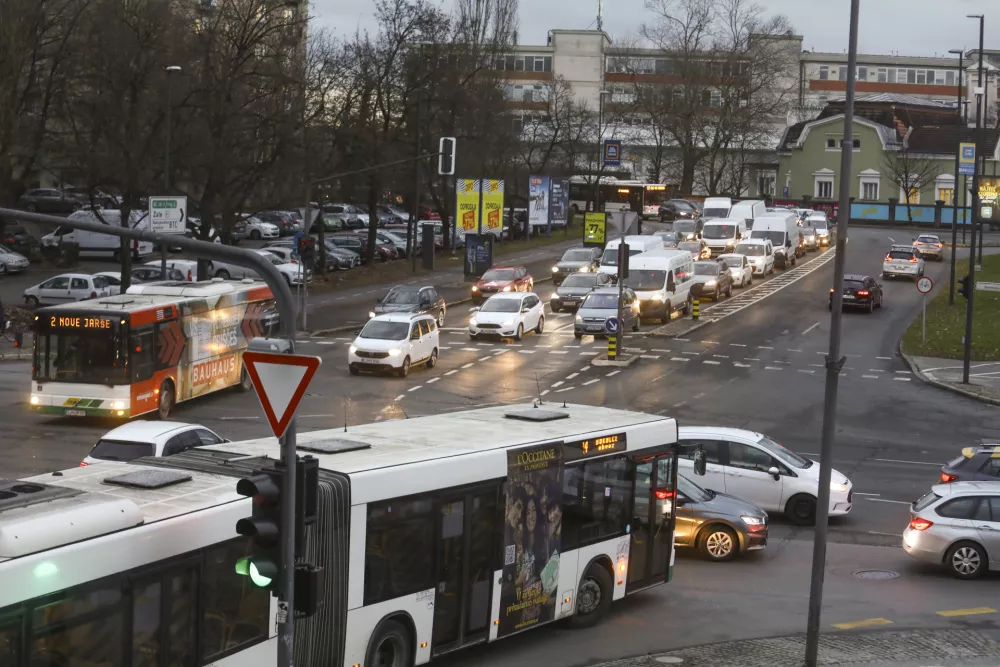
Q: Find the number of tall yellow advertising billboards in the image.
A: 2